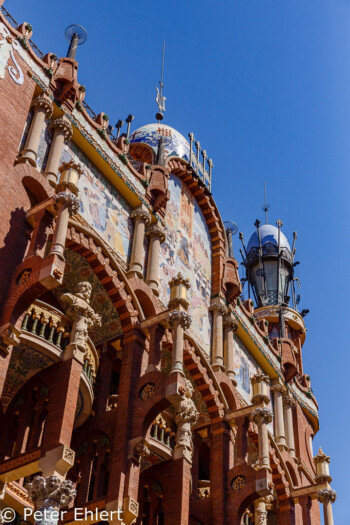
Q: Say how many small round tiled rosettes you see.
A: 3